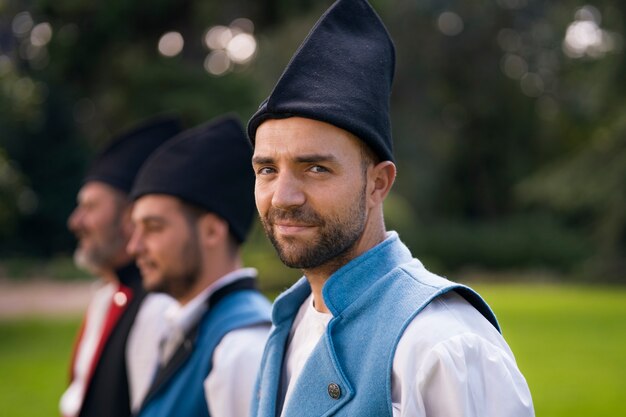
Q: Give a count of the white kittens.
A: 0